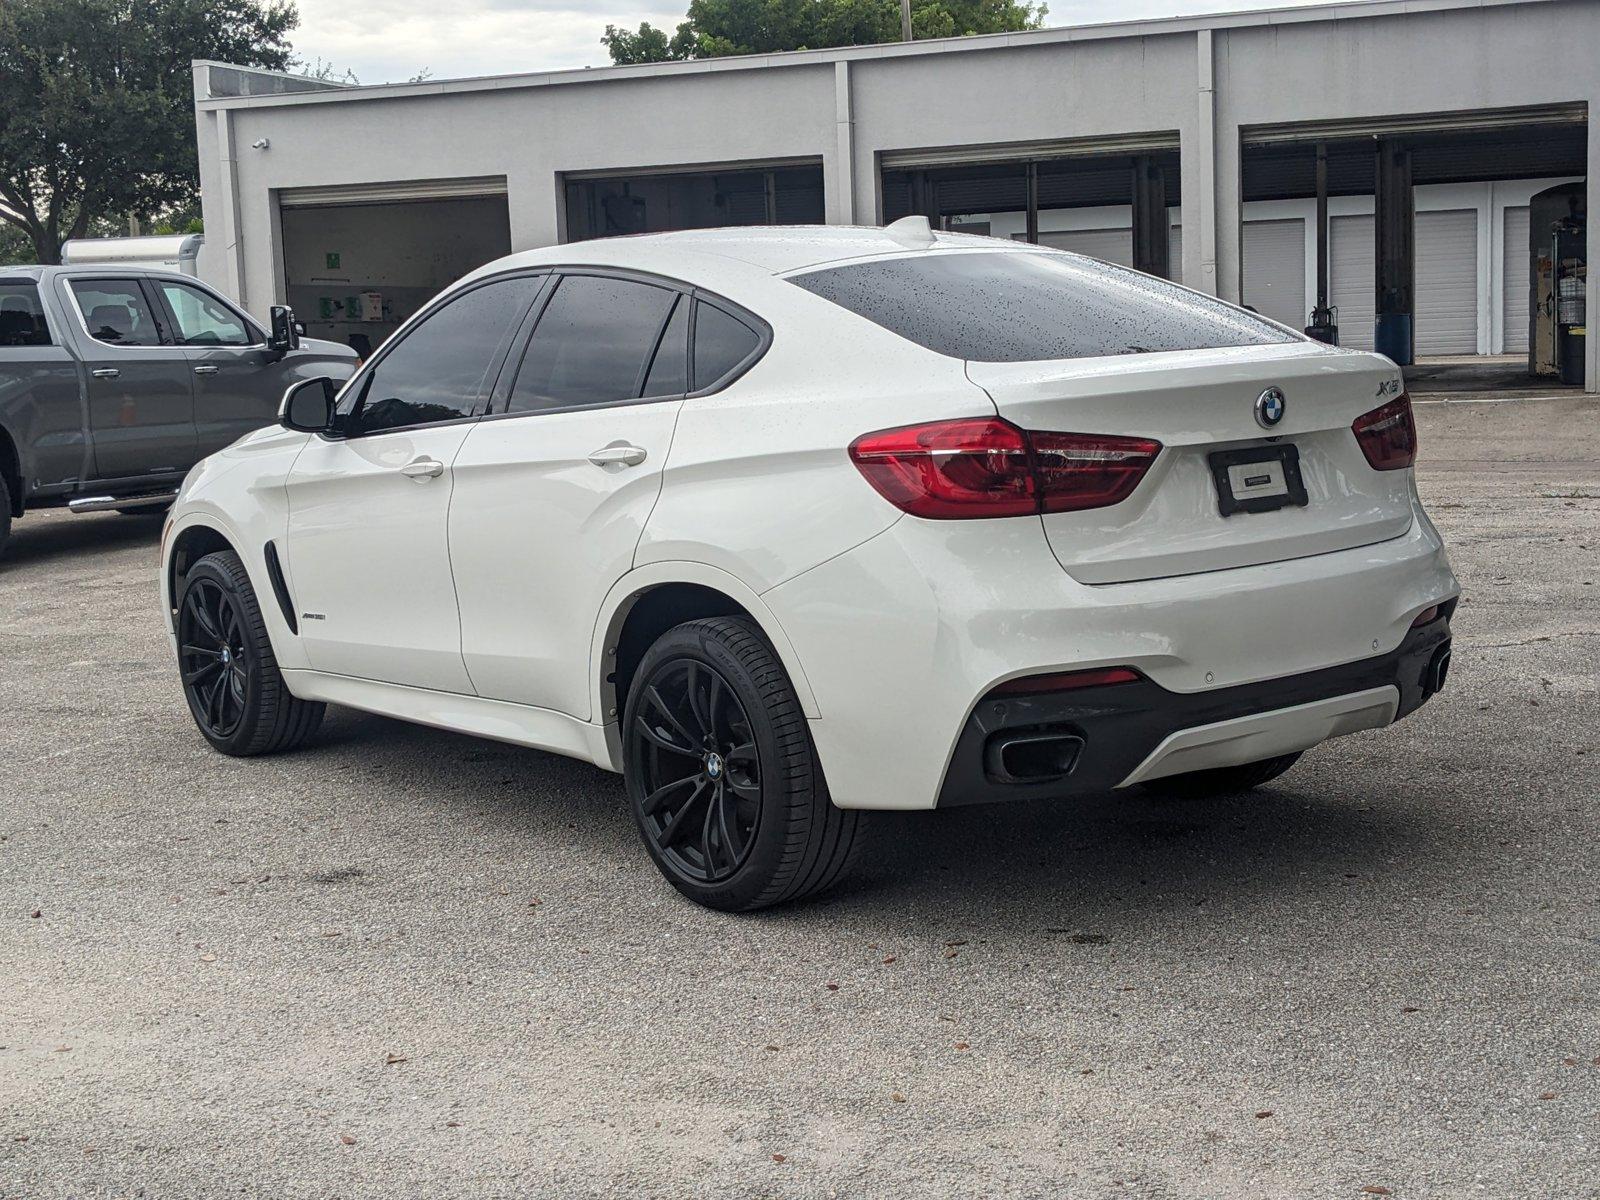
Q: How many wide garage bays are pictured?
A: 4